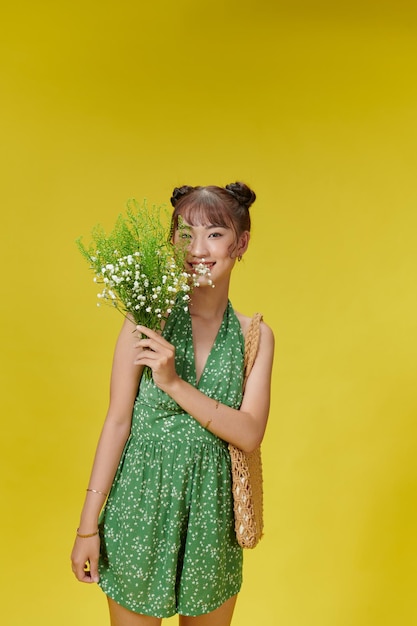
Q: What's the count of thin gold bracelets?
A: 3